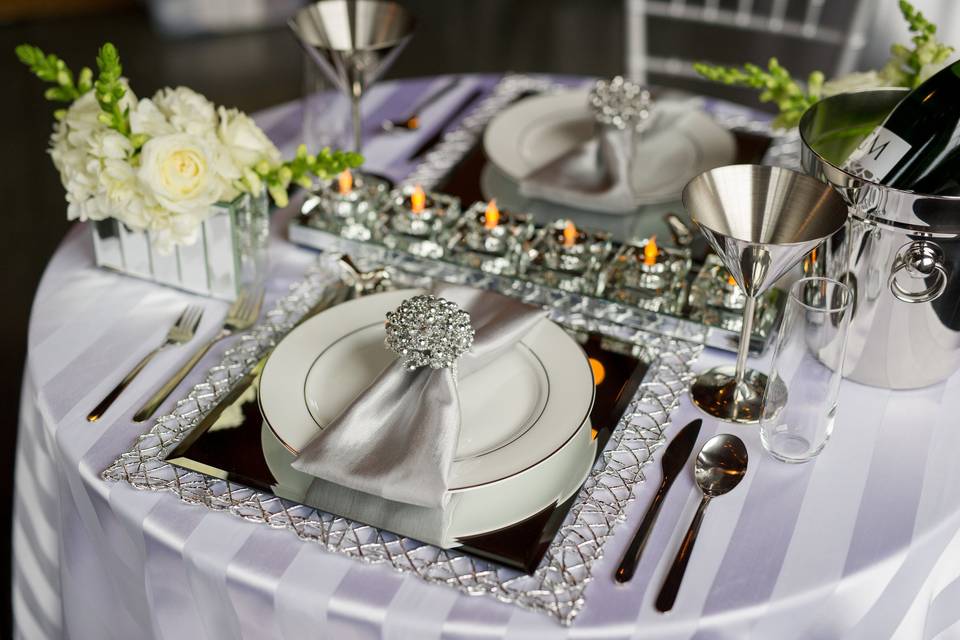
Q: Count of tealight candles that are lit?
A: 6